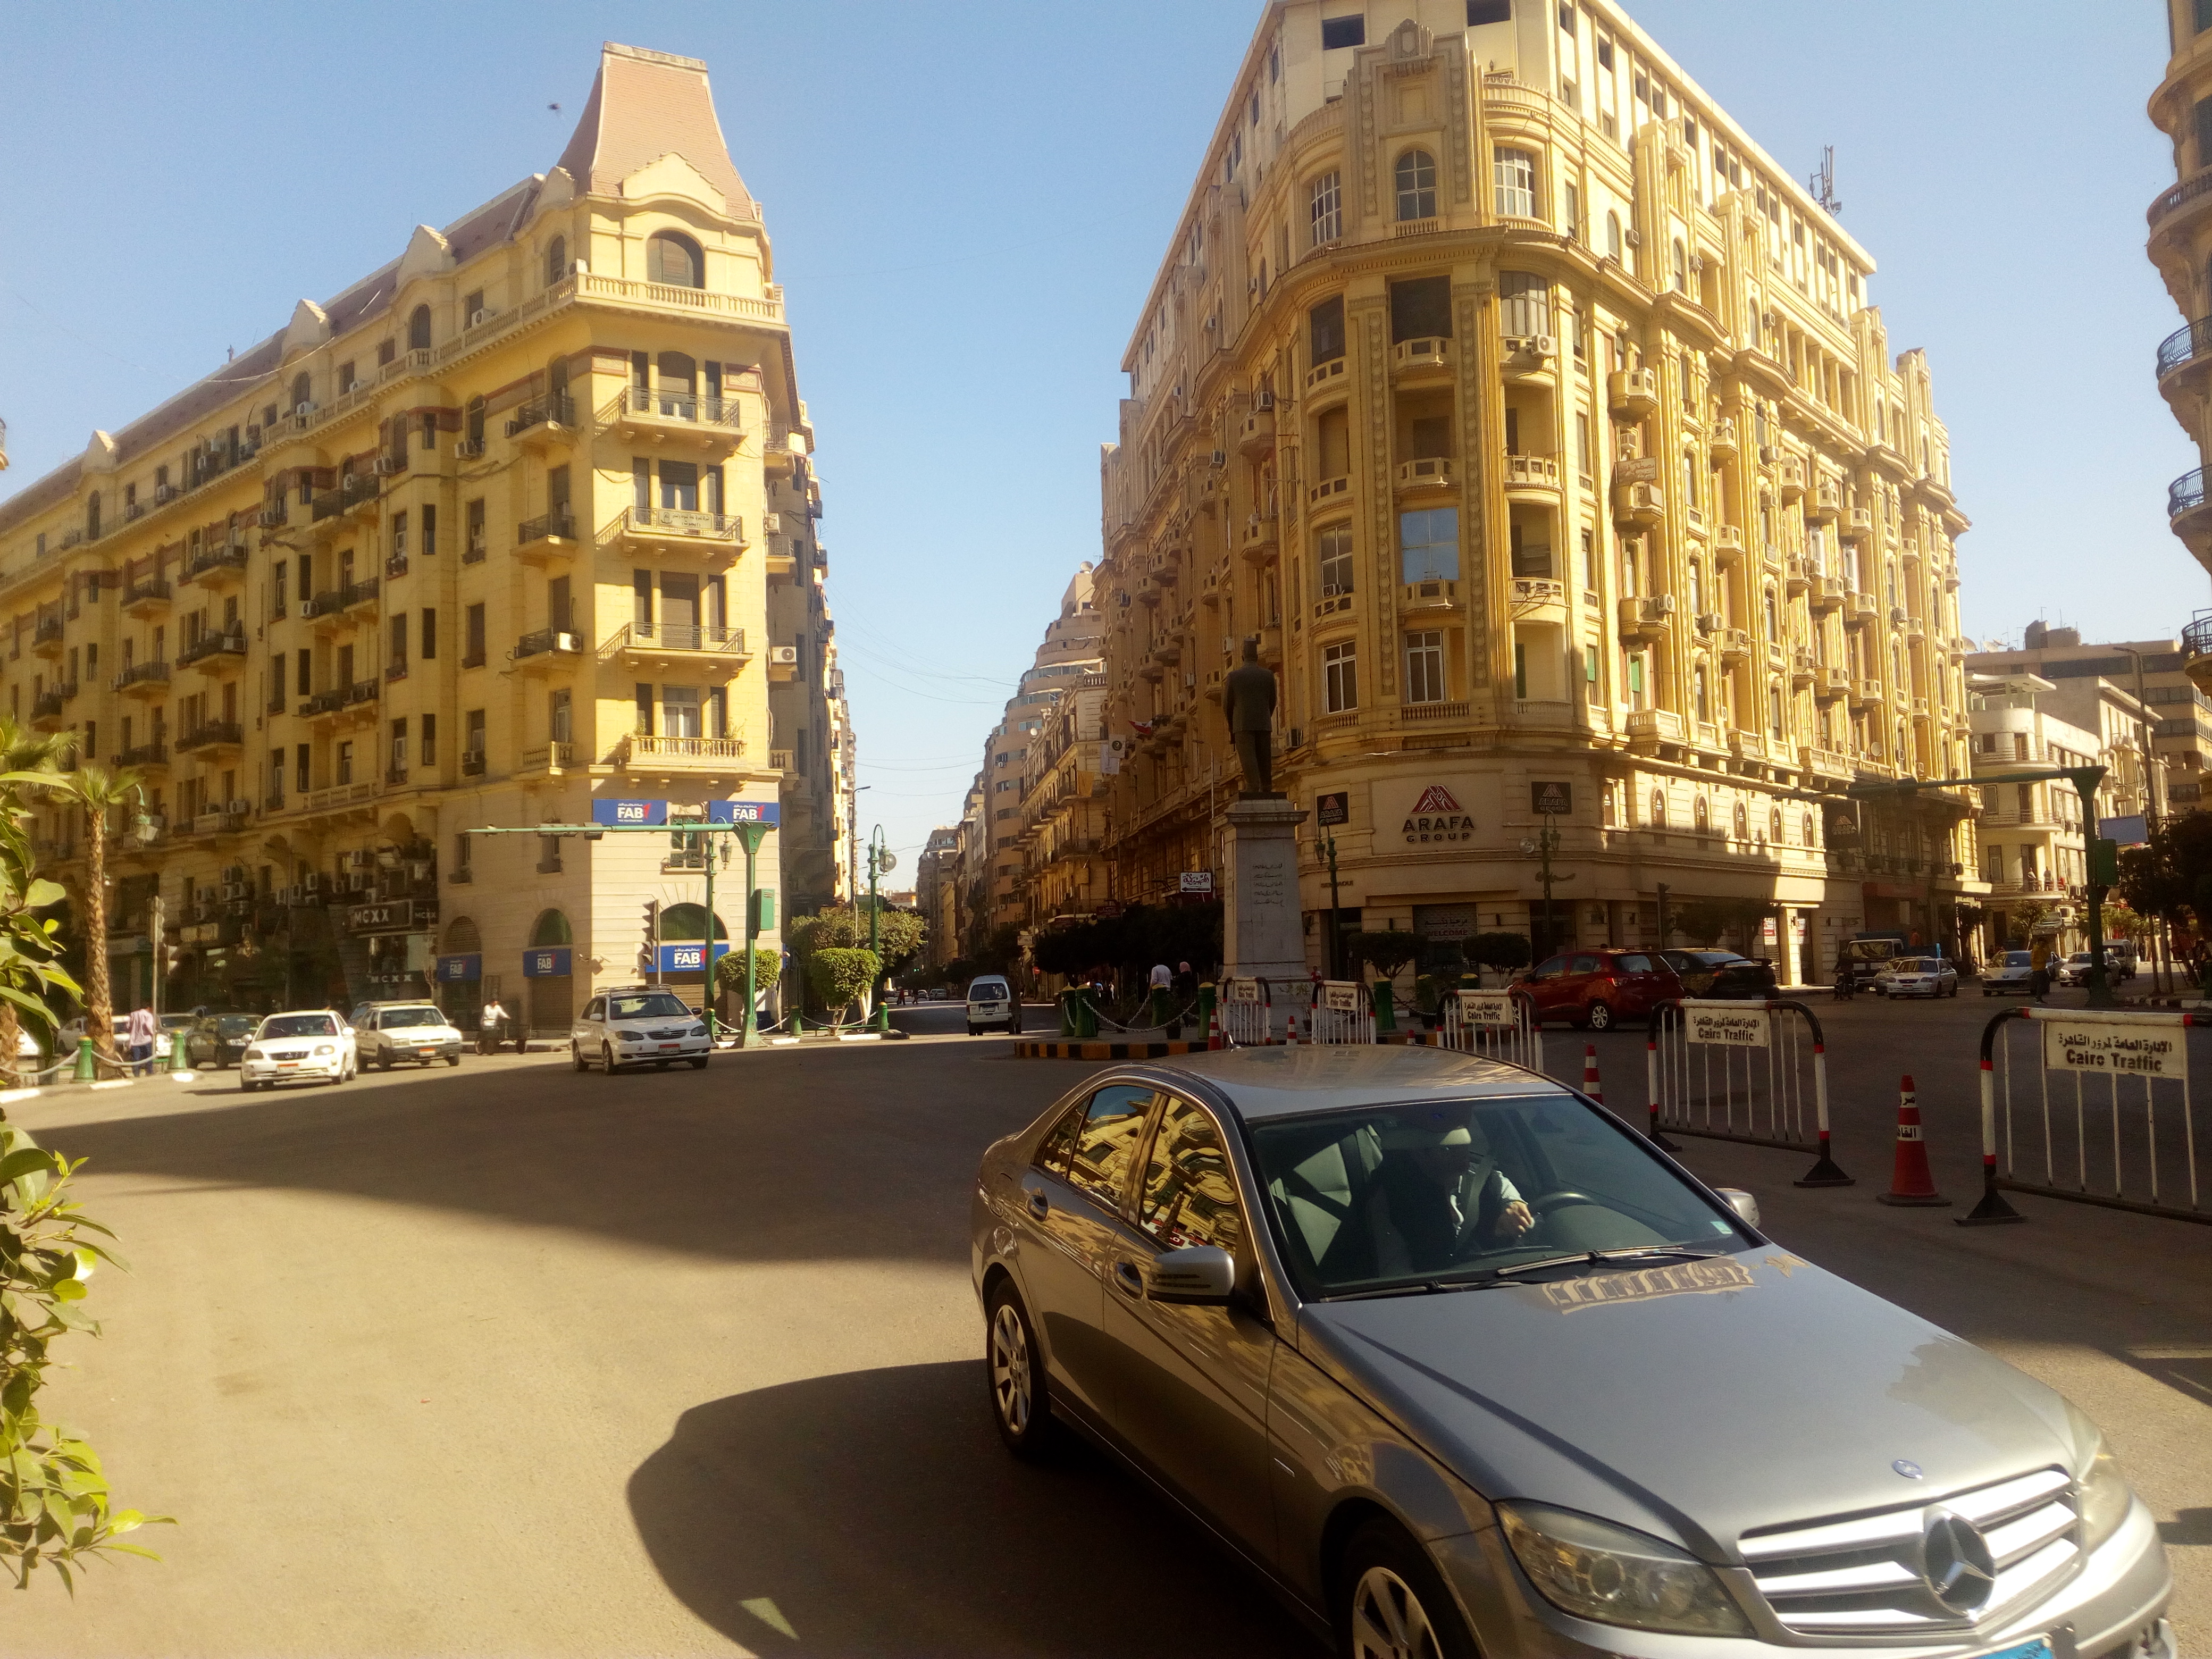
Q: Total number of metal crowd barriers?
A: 5